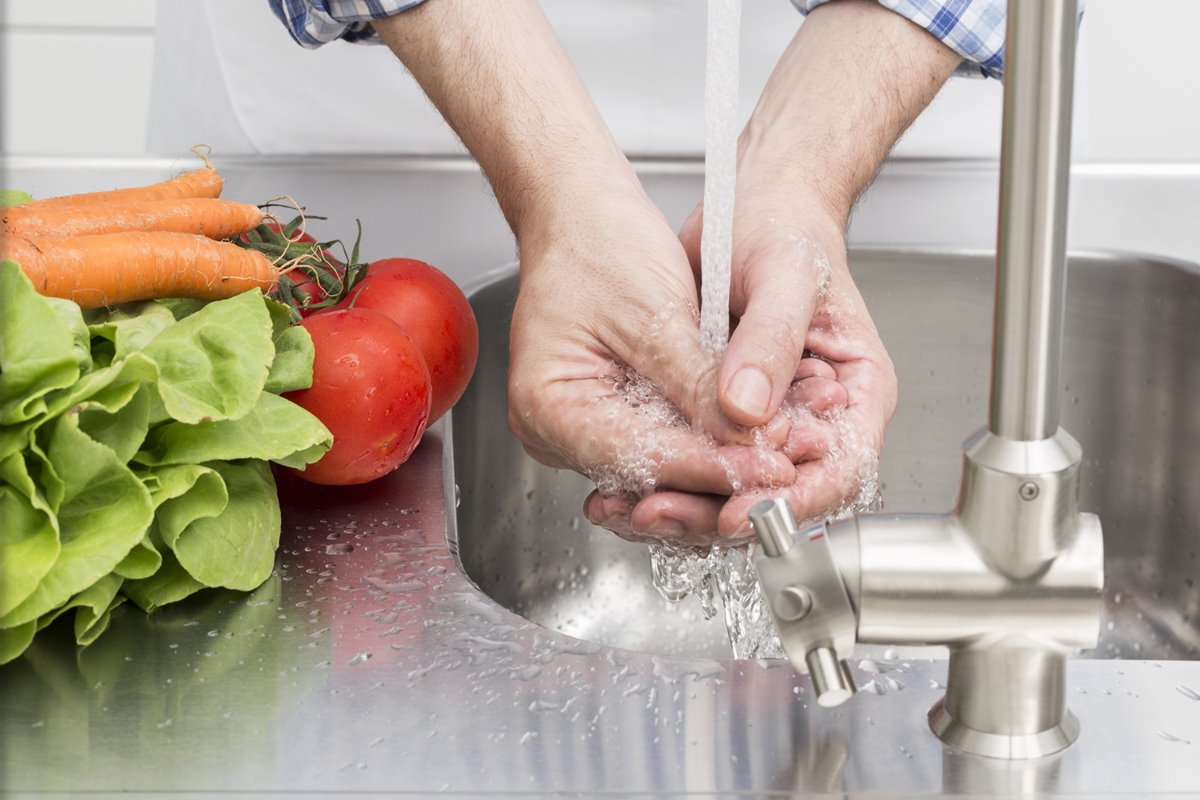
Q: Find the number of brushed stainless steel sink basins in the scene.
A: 1